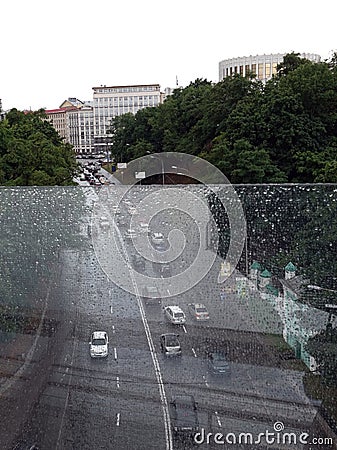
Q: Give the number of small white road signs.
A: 2